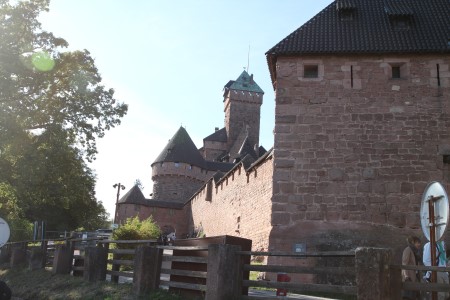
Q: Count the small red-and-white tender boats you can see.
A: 0